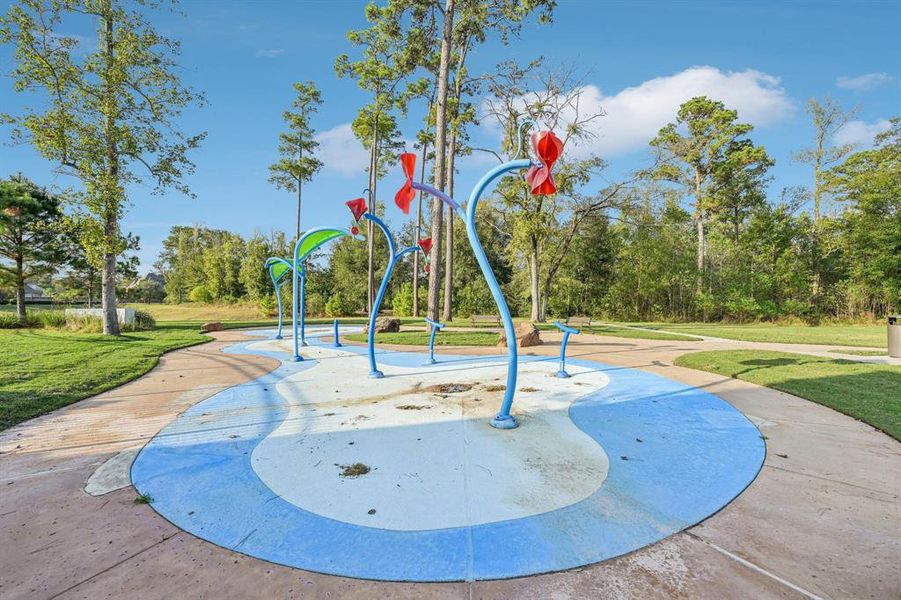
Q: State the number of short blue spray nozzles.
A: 3